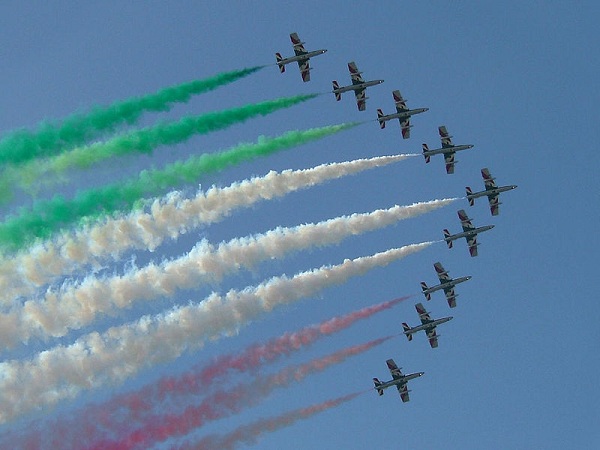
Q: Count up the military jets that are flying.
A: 9